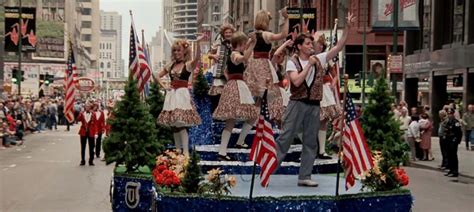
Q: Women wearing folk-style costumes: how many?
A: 6